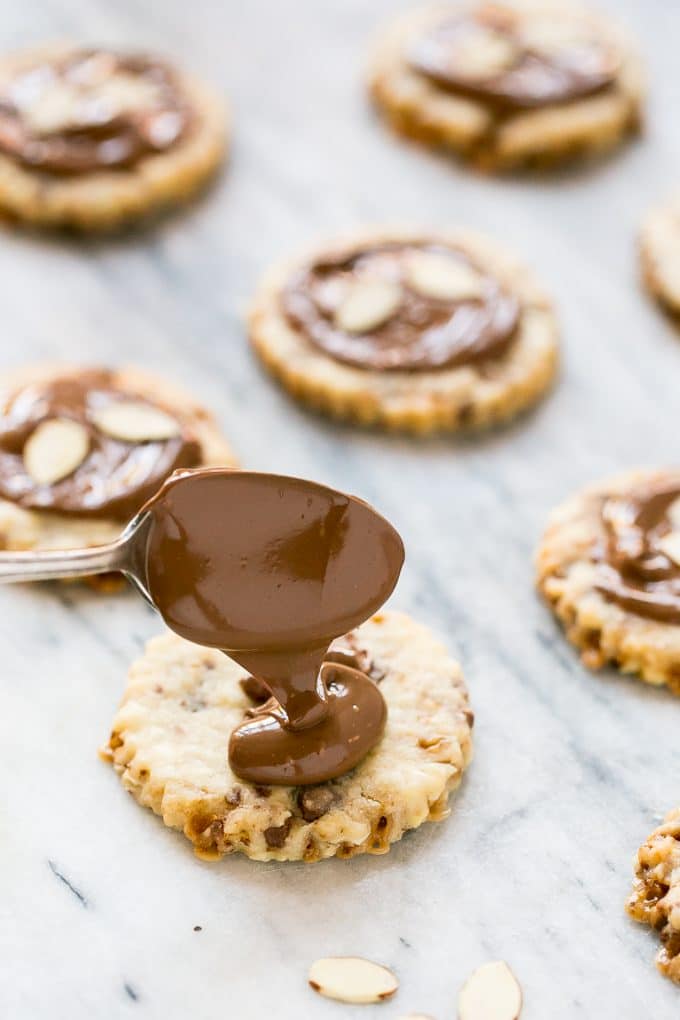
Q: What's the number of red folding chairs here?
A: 0